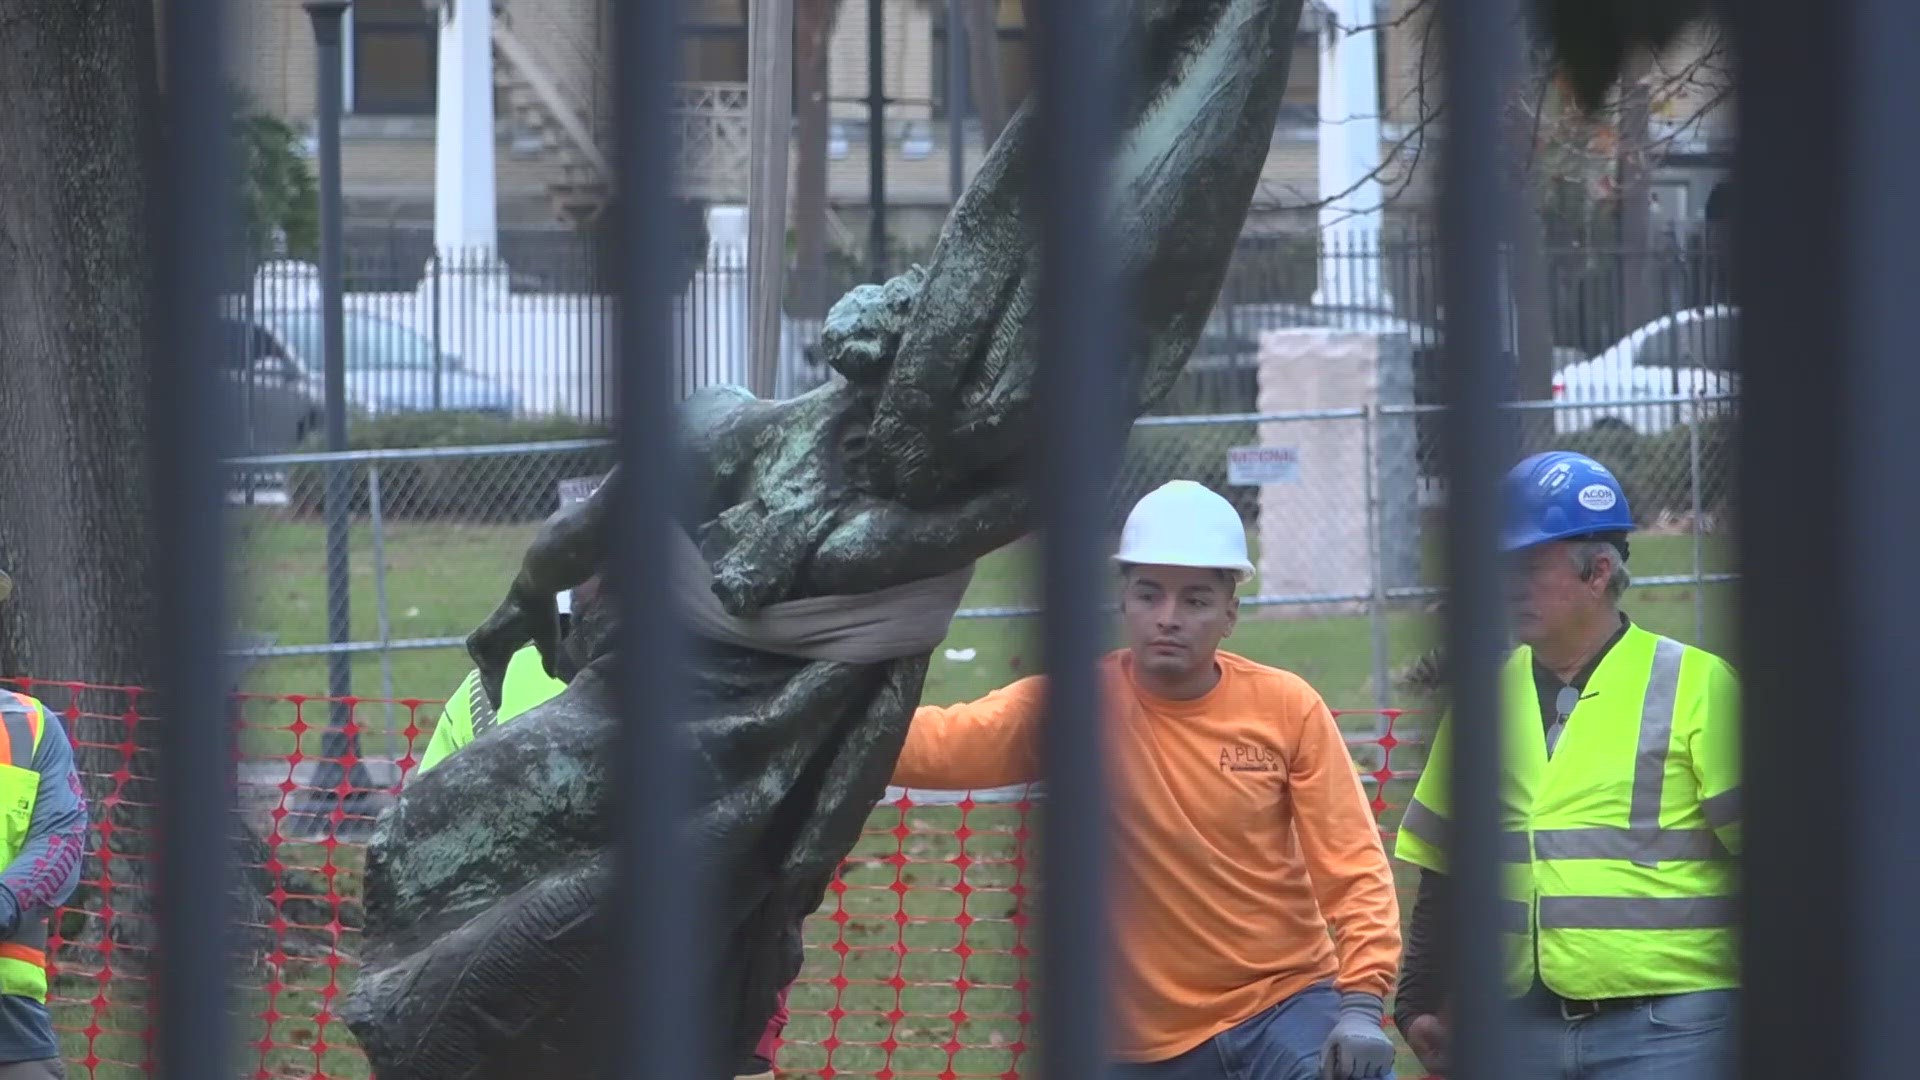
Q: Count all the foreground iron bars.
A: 5